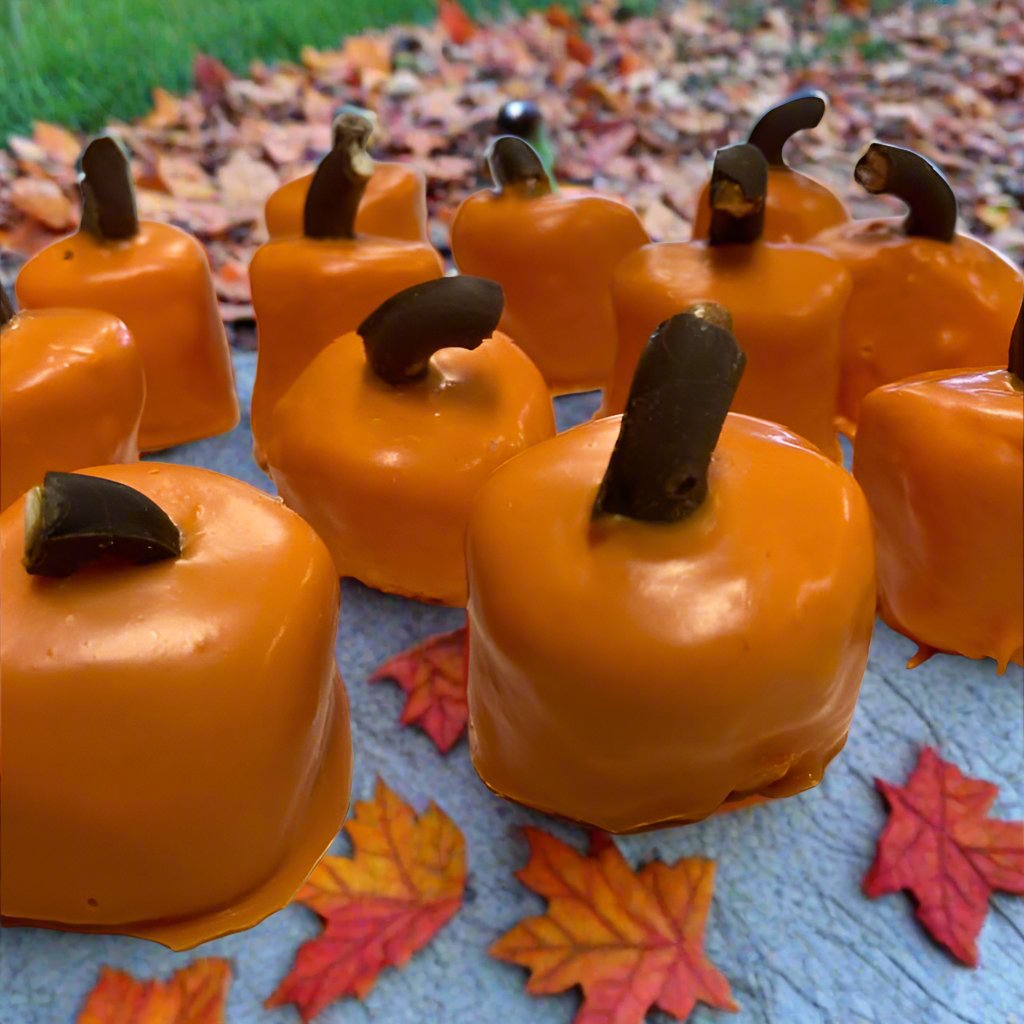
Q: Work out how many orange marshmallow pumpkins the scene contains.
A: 12